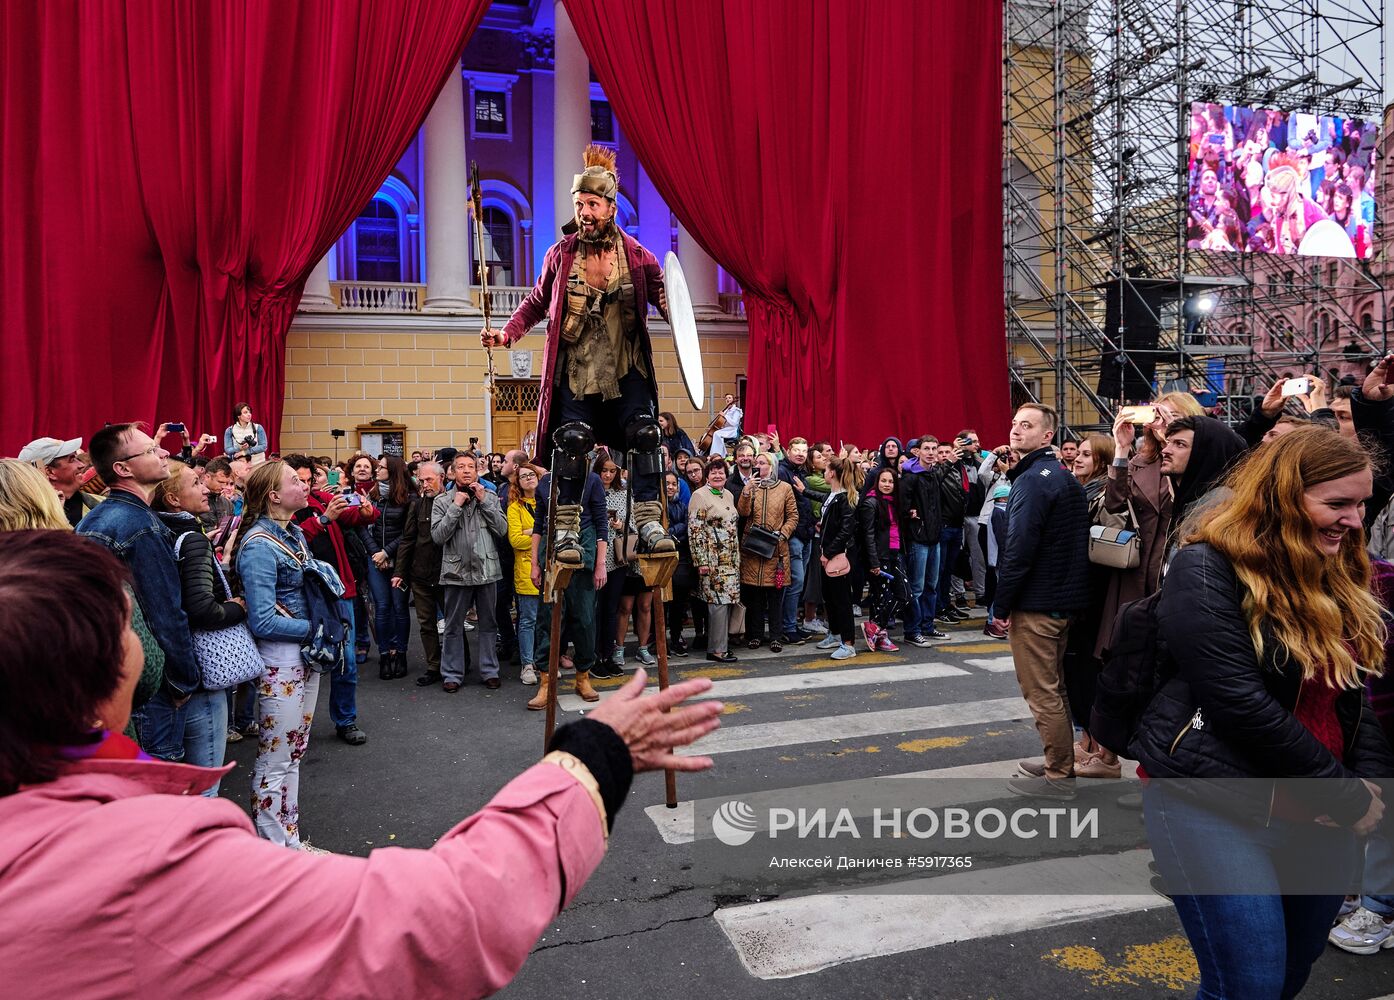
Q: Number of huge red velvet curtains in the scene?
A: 2